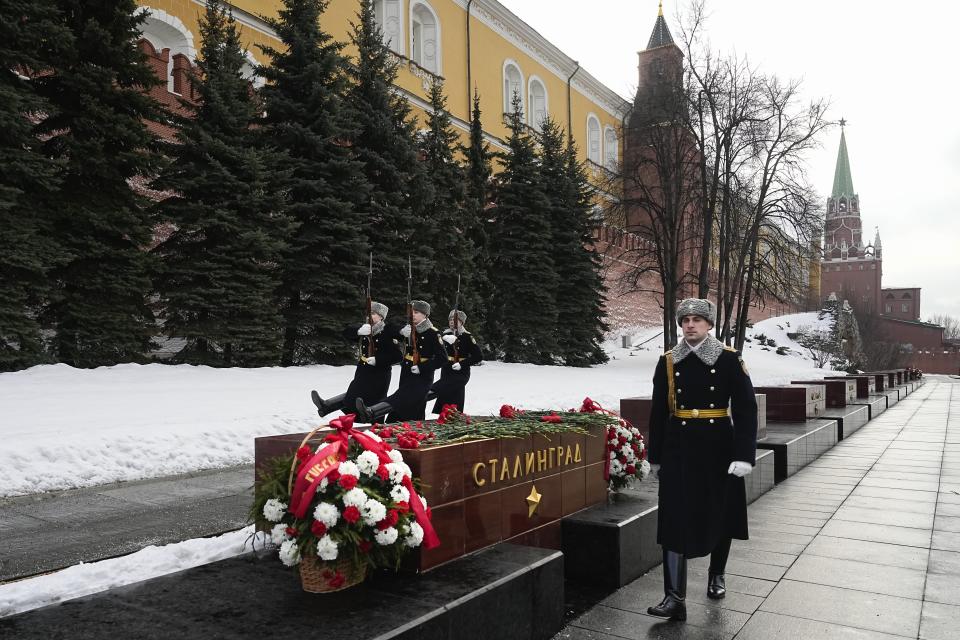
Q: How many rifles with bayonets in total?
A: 3